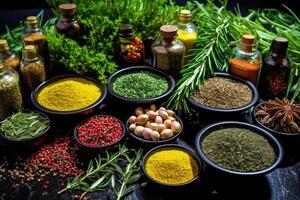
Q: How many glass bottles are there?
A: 10